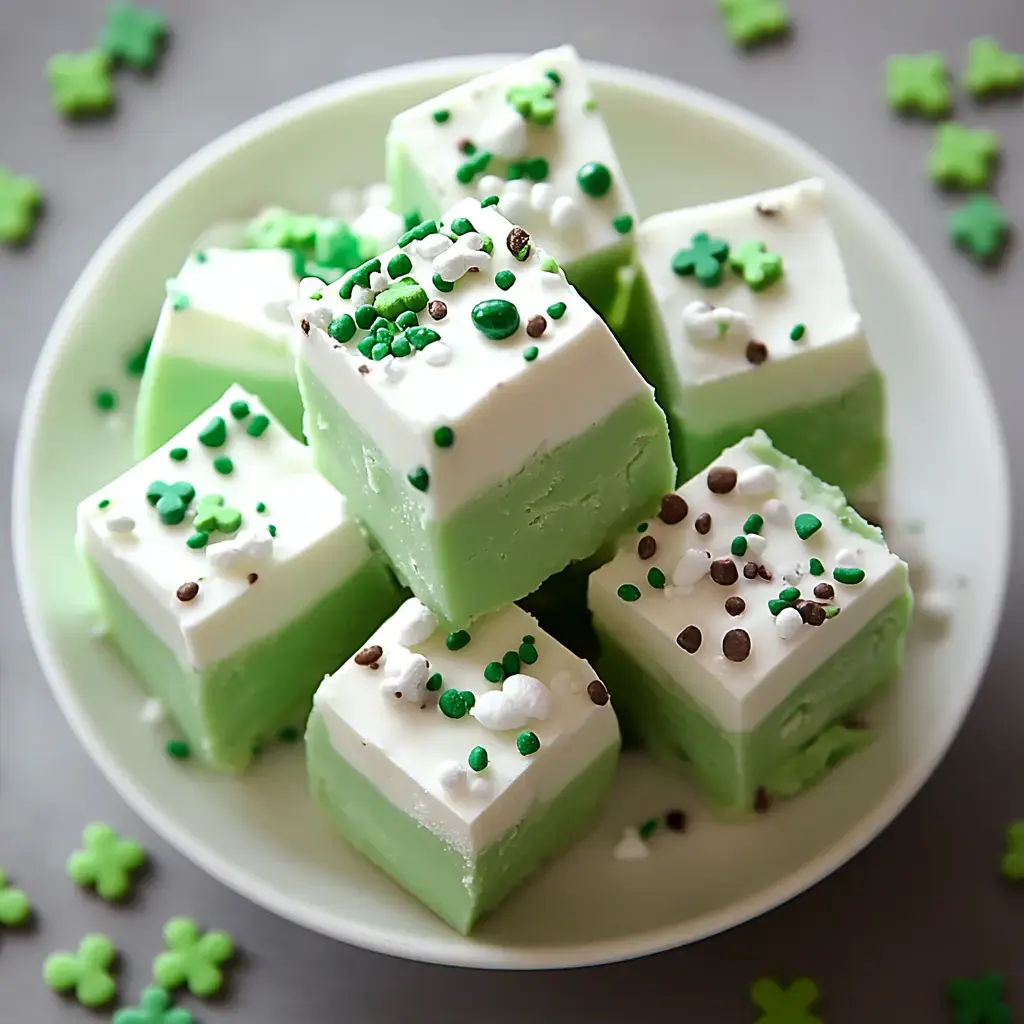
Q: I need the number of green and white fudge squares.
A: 7